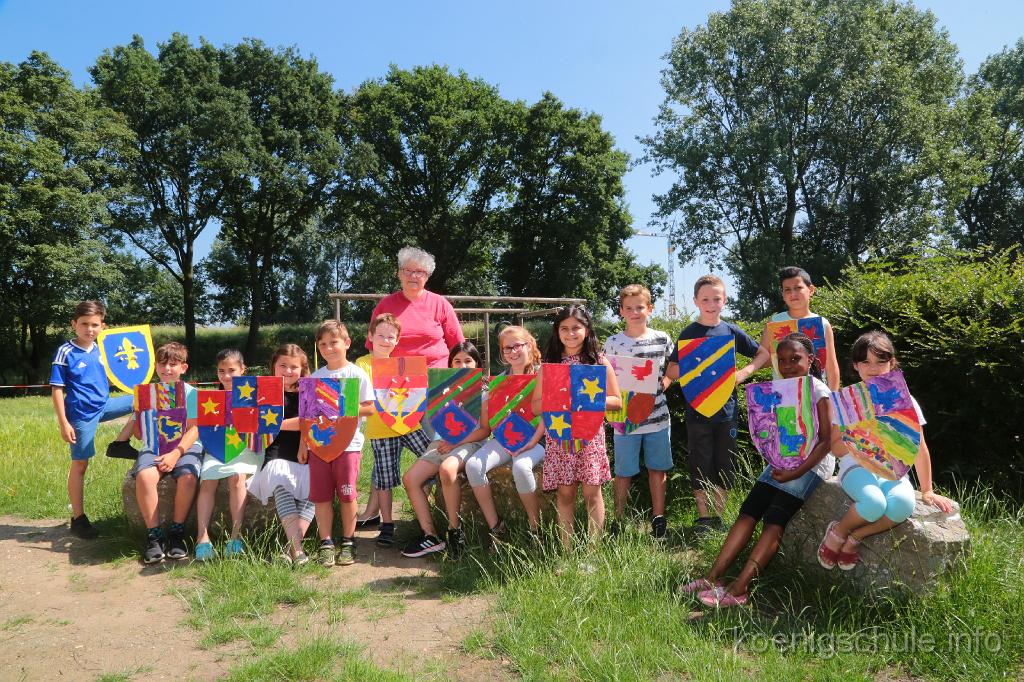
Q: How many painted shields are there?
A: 14